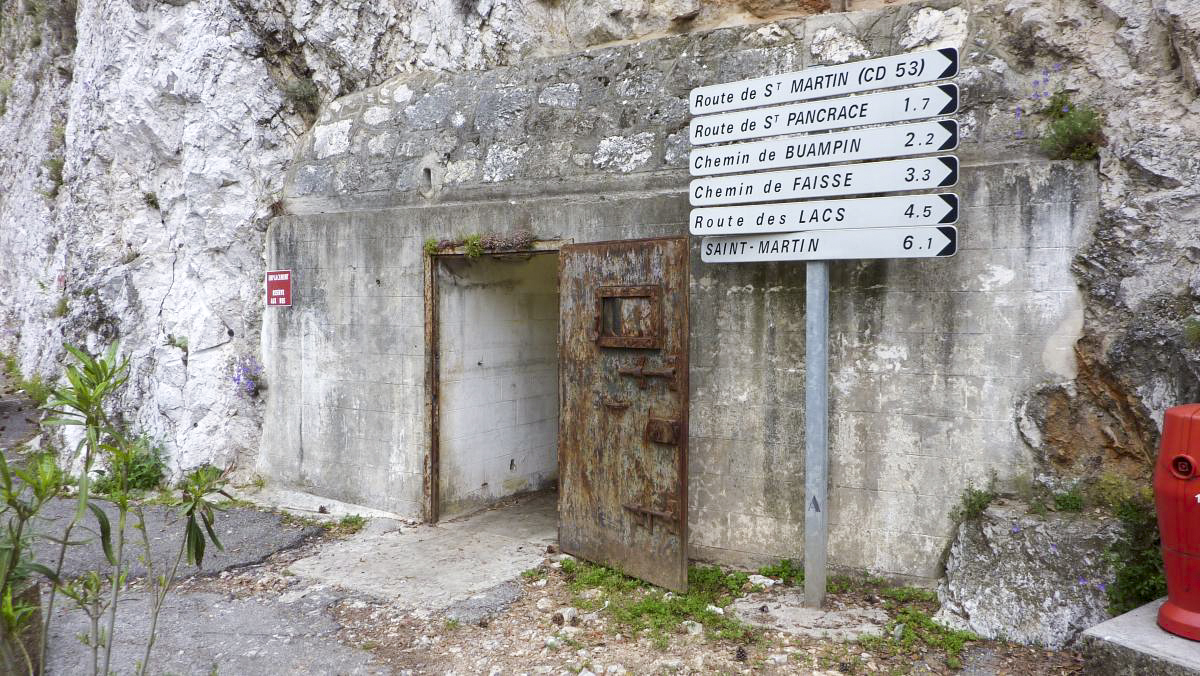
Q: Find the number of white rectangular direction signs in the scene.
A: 6